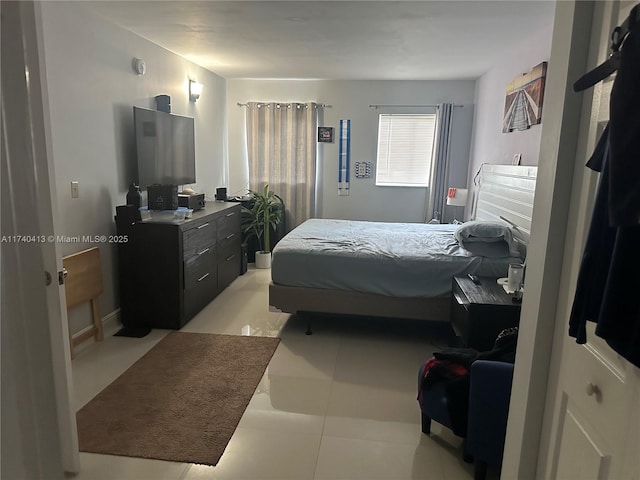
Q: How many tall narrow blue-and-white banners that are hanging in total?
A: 1